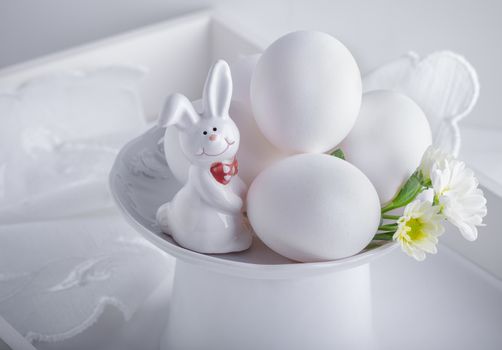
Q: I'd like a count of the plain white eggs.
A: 4